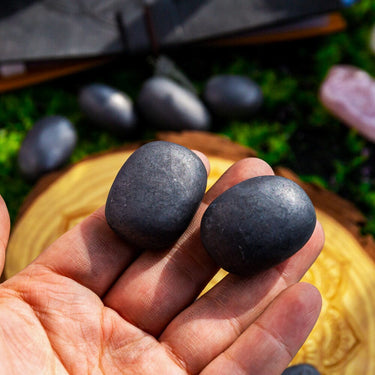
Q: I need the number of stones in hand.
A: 2